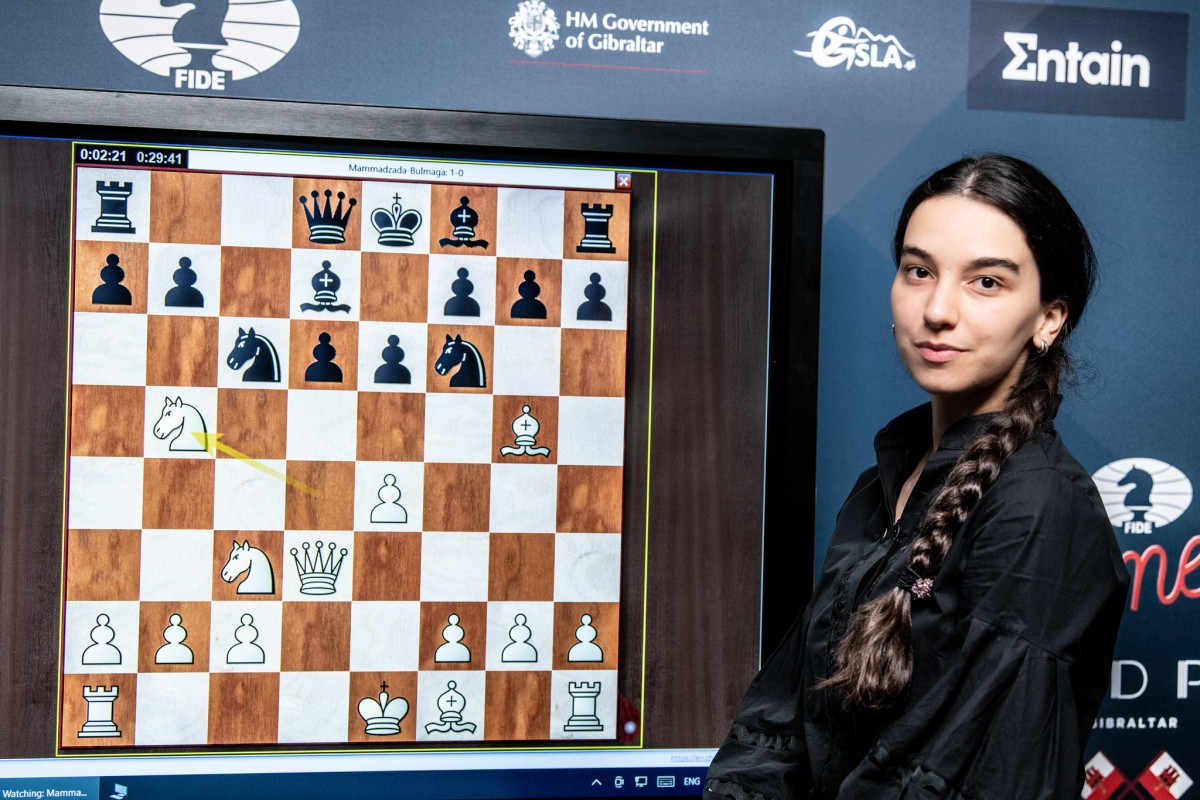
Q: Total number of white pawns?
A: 7